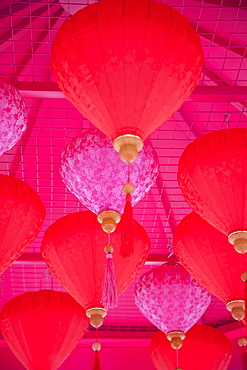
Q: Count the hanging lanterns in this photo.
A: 10